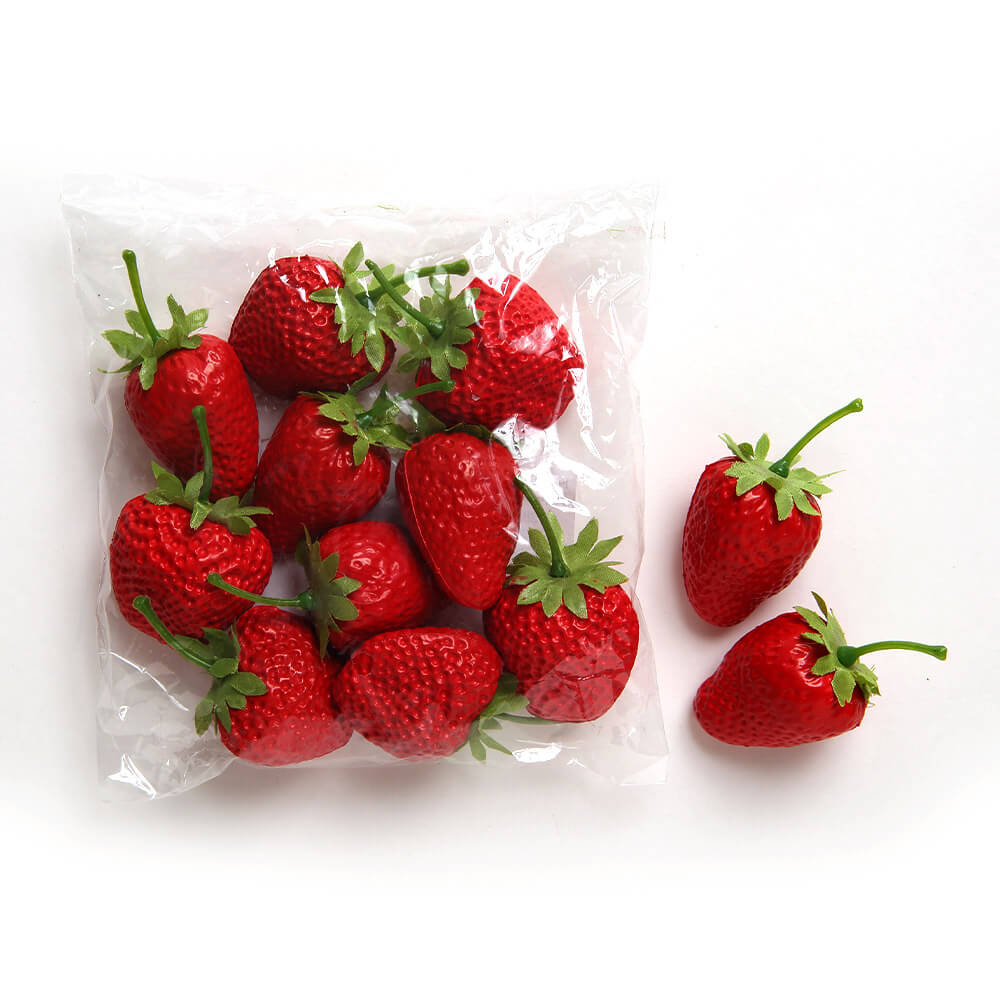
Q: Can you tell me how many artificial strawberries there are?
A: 12